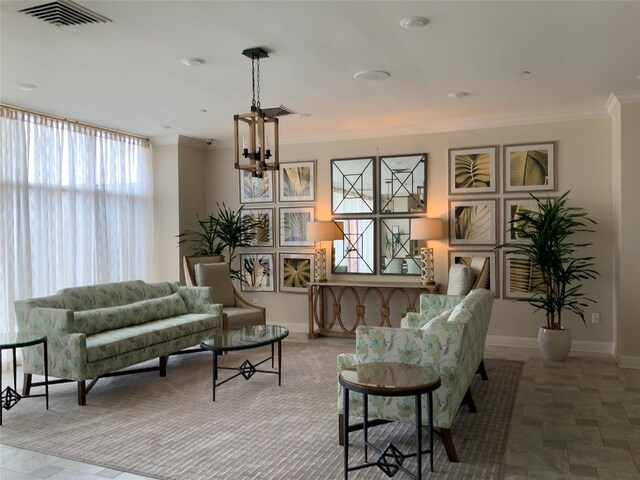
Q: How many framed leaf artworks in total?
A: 12